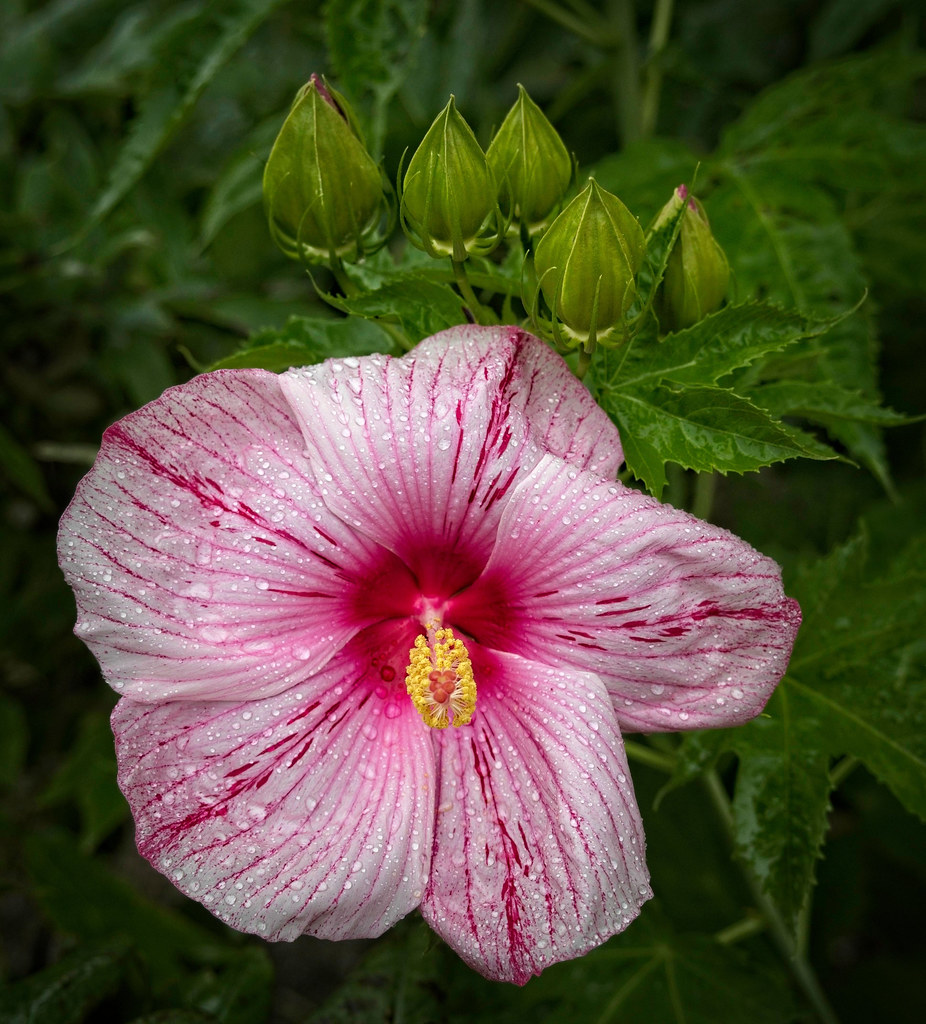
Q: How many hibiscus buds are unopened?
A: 5